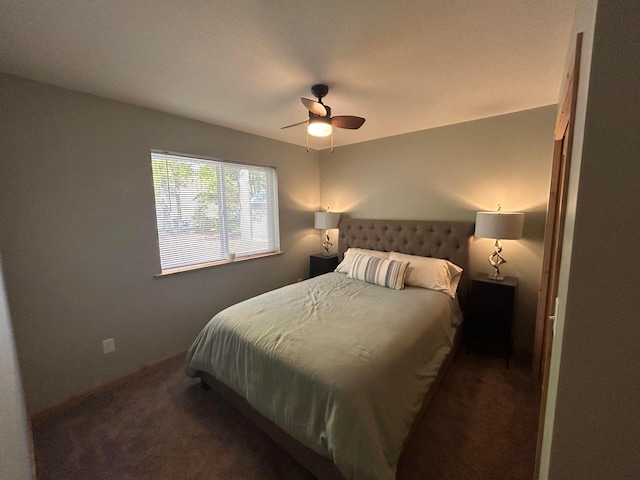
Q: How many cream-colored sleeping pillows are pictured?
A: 2